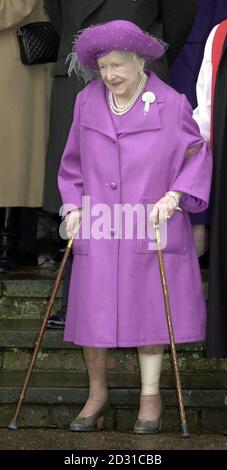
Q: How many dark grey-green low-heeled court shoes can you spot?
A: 2